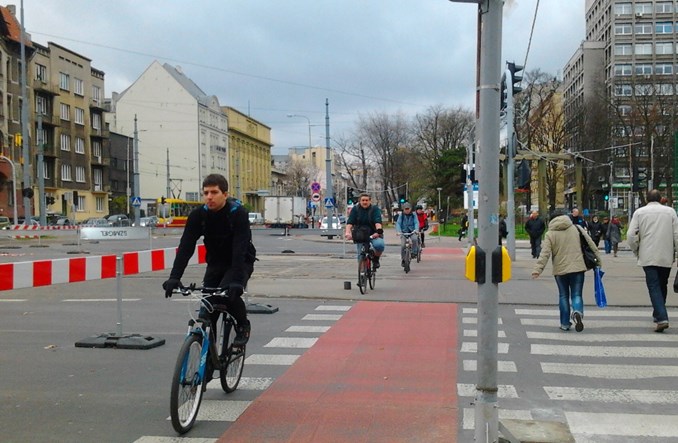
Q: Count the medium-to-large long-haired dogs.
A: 0